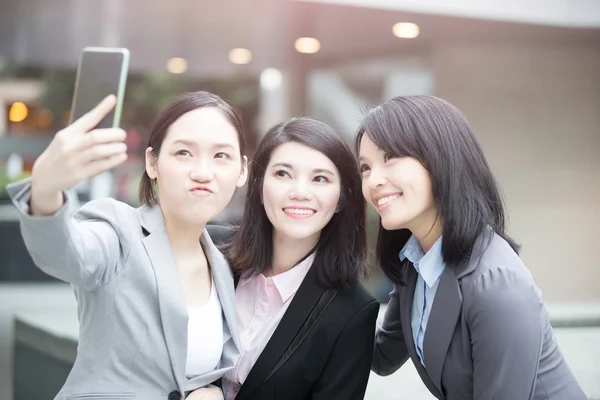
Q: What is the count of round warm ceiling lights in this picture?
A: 4